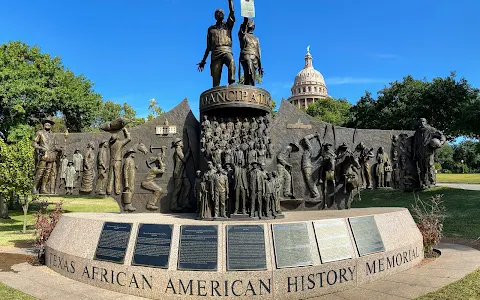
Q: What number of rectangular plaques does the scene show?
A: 7